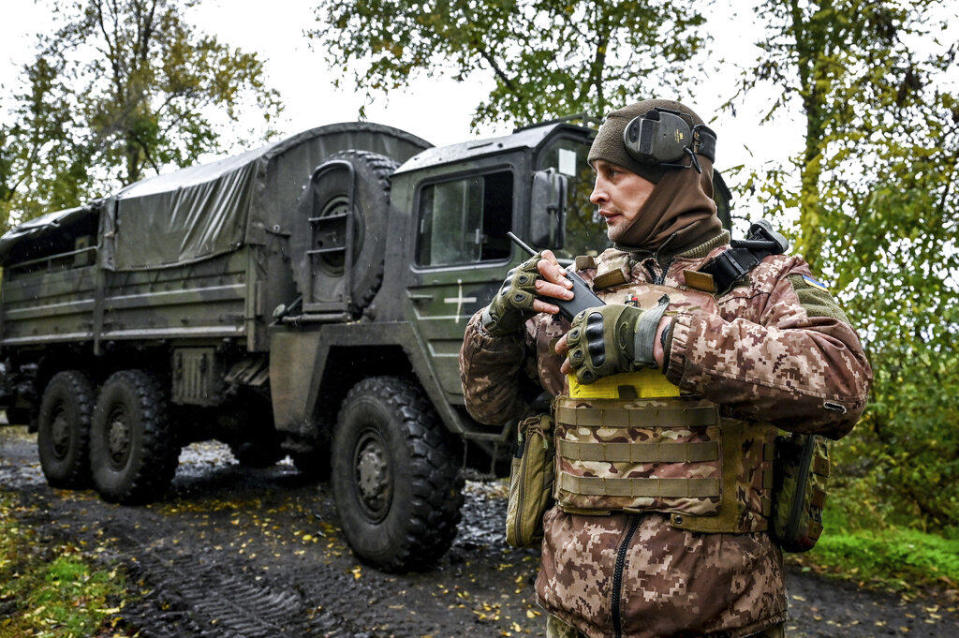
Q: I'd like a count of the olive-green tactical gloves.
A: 2